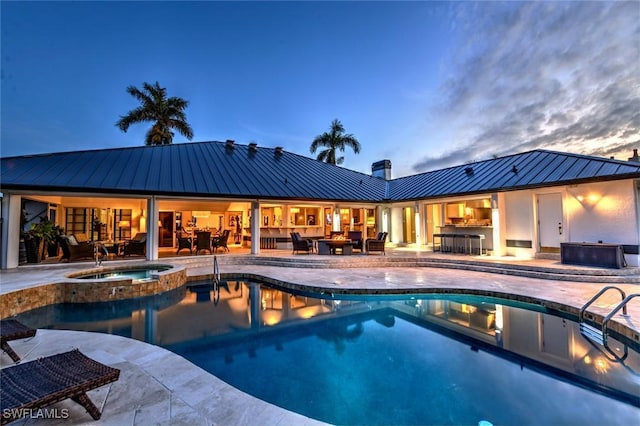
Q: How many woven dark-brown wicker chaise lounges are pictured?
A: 2